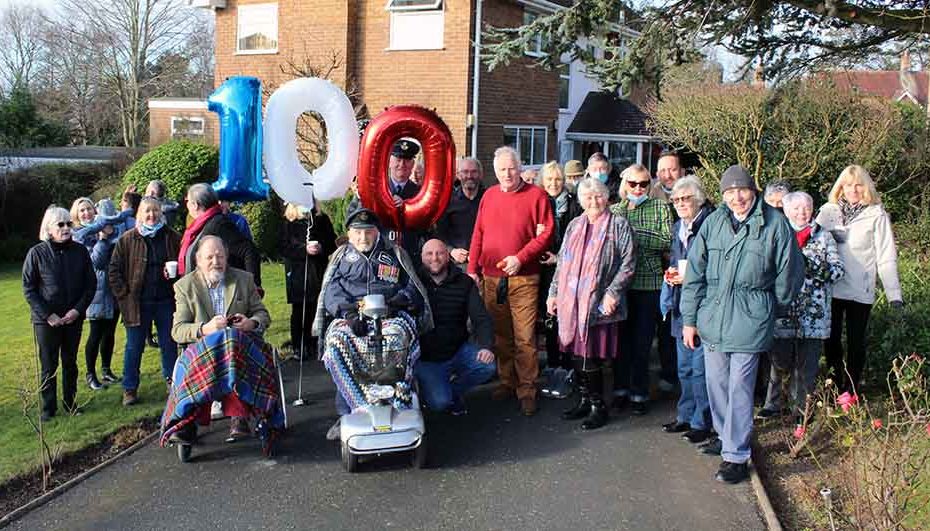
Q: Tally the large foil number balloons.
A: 3